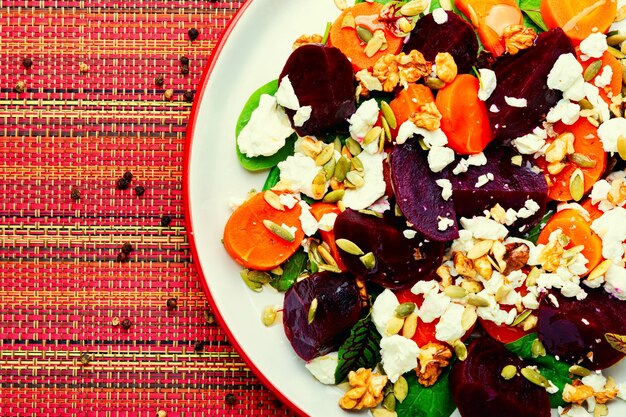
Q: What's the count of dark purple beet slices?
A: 9